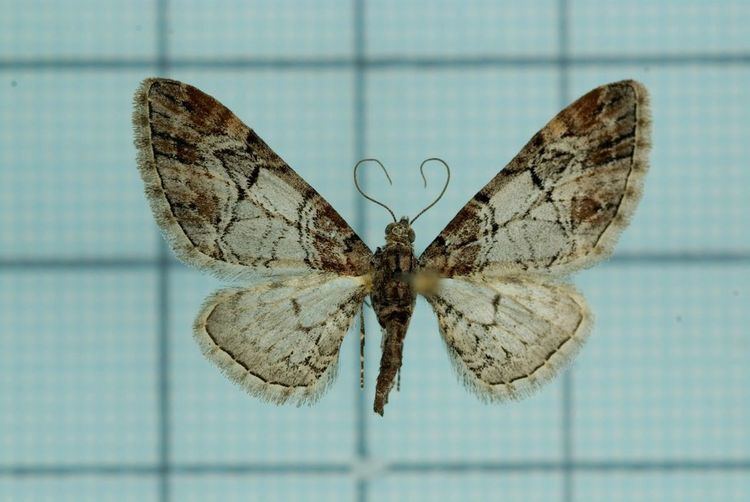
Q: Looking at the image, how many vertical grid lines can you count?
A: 3